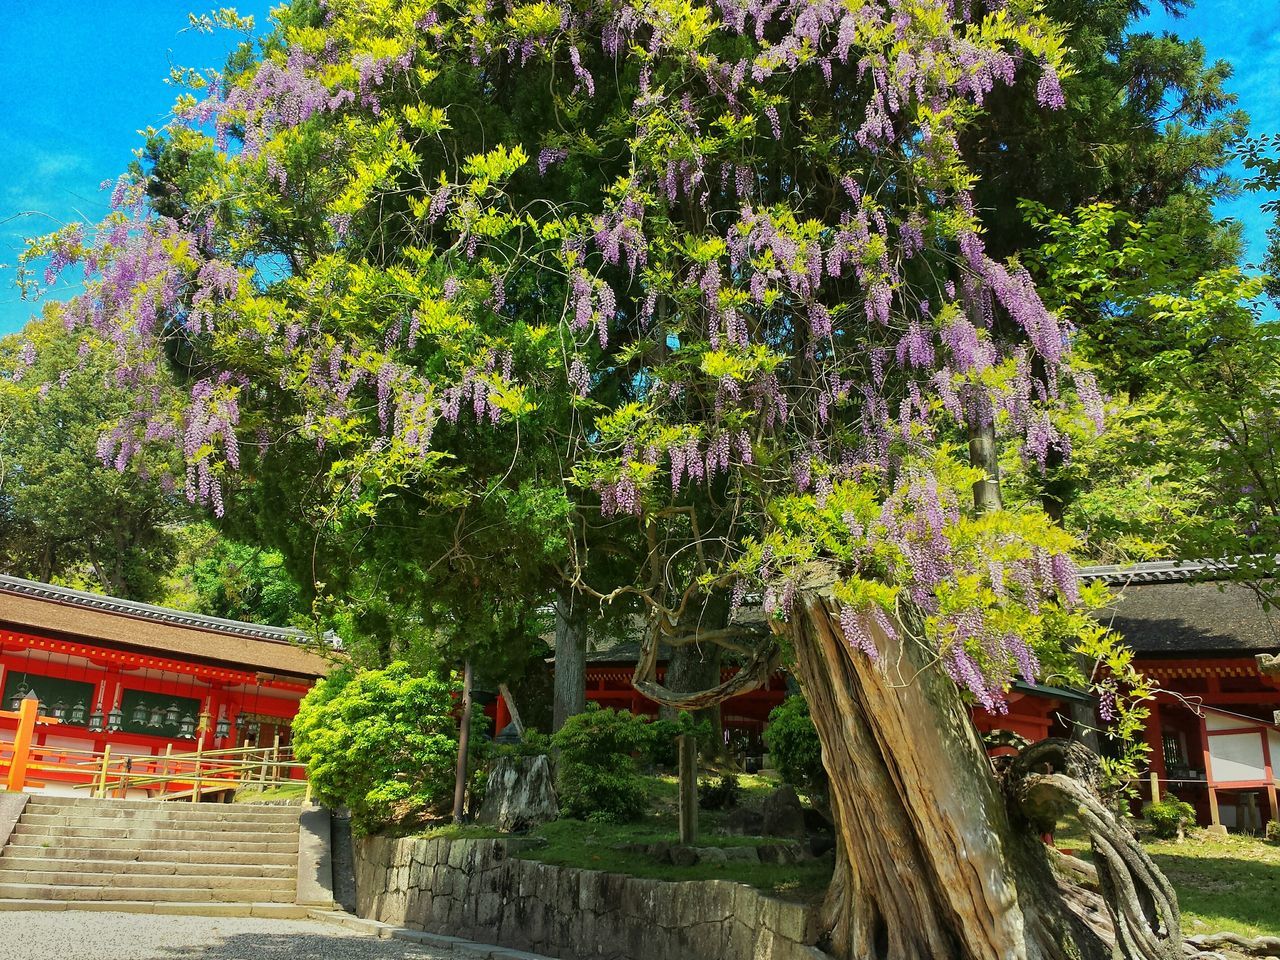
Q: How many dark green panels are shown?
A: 2